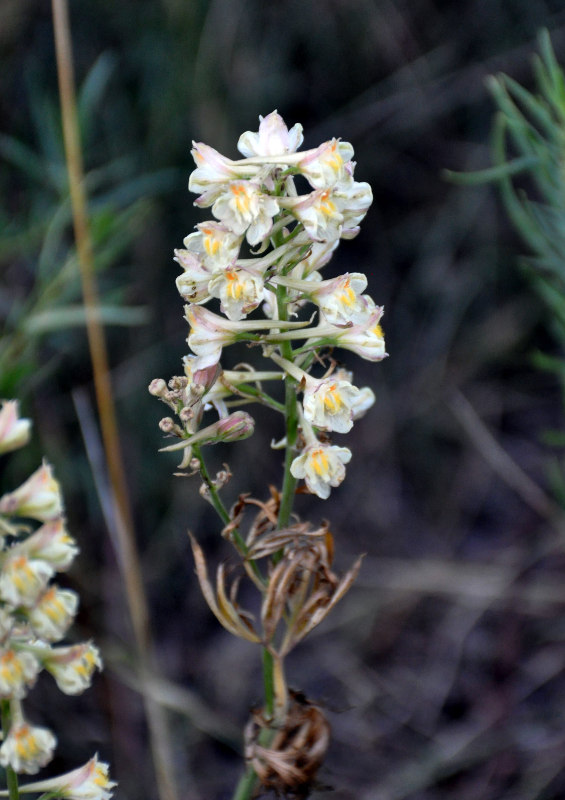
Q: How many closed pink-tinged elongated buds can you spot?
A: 2